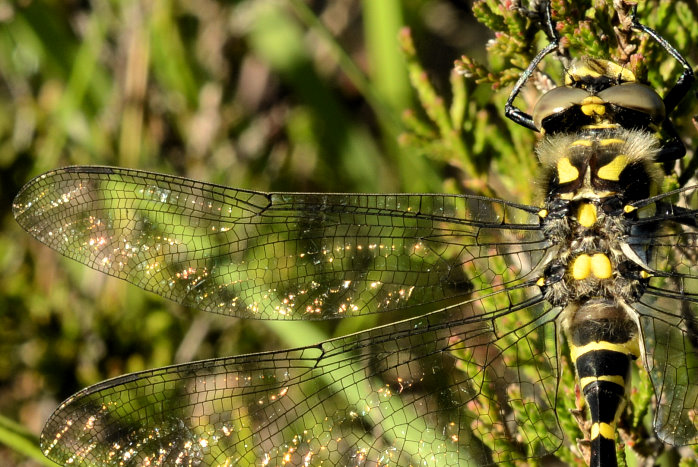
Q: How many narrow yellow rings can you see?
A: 3